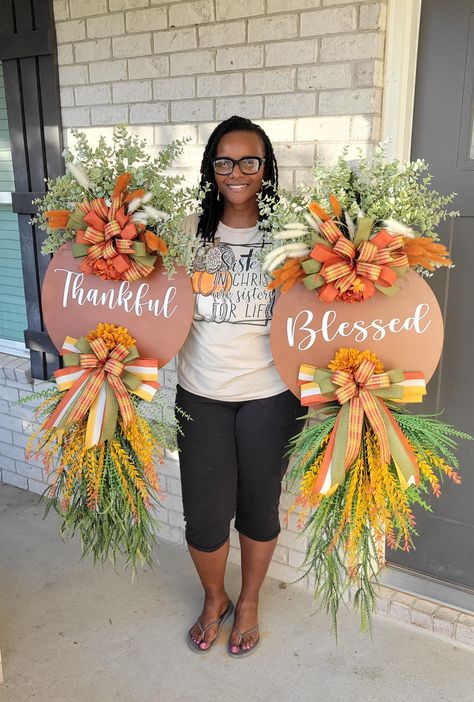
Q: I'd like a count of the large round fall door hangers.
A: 2